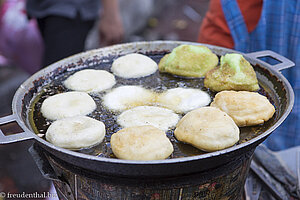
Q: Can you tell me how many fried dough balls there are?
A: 12